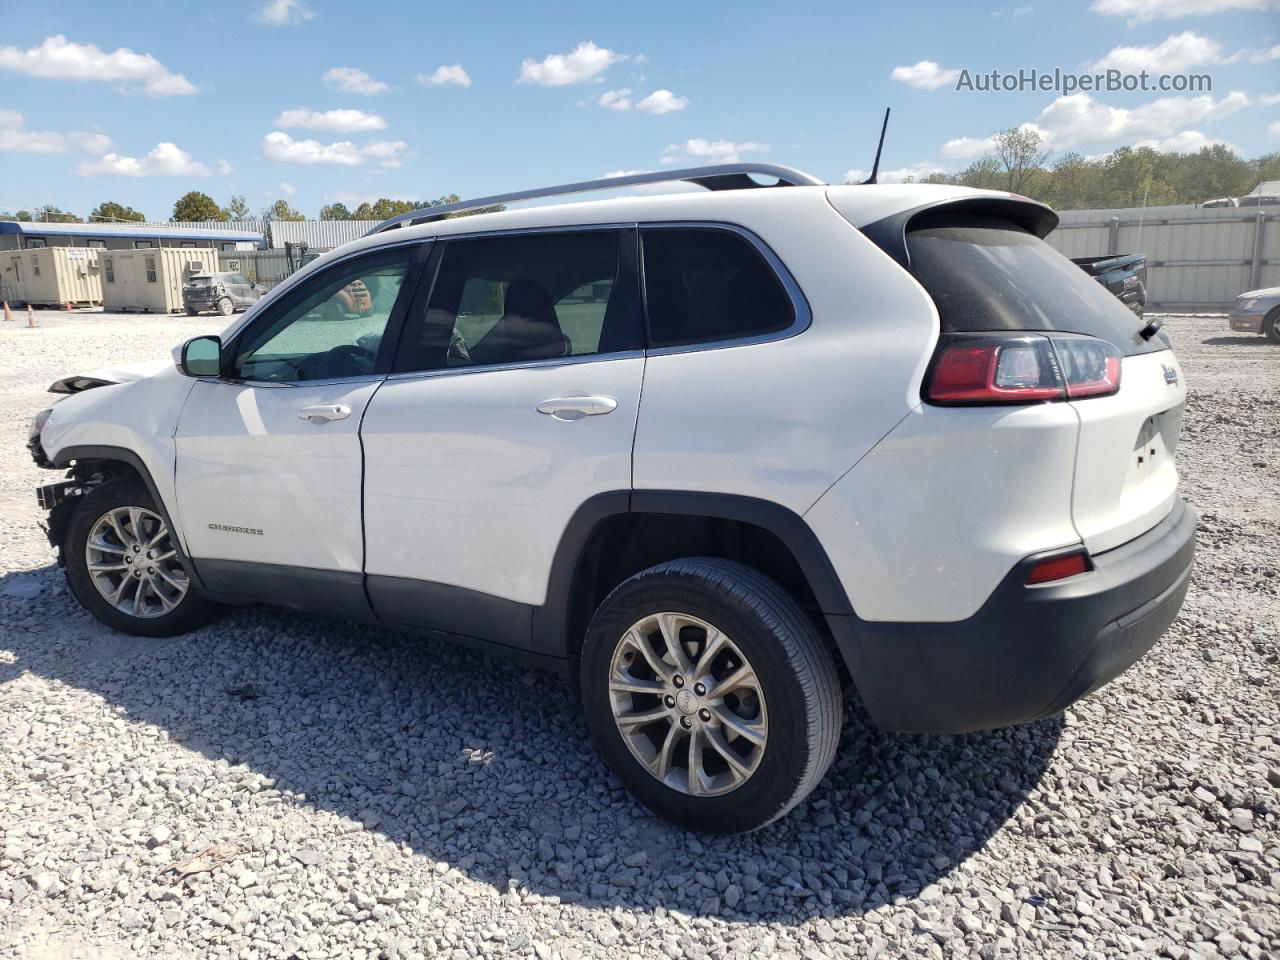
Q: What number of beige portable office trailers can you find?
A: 2